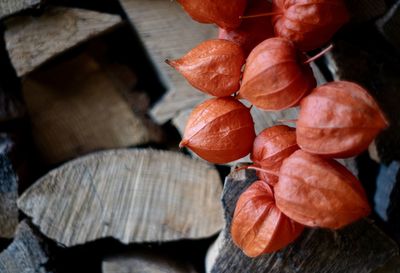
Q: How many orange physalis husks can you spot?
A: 10